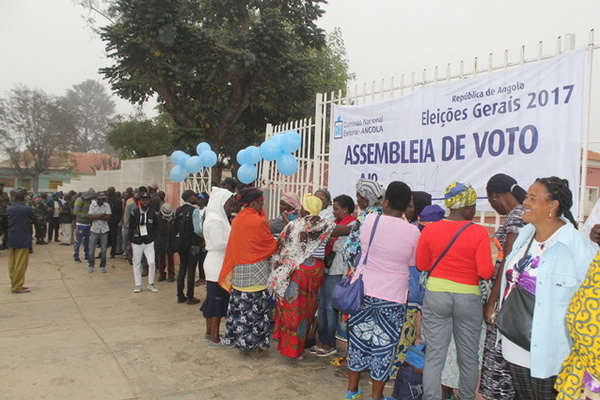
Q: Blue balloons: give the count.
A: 13